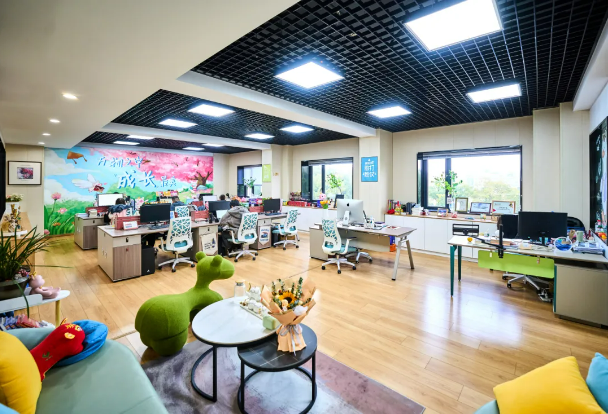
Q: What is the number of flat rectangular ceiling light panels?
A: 12